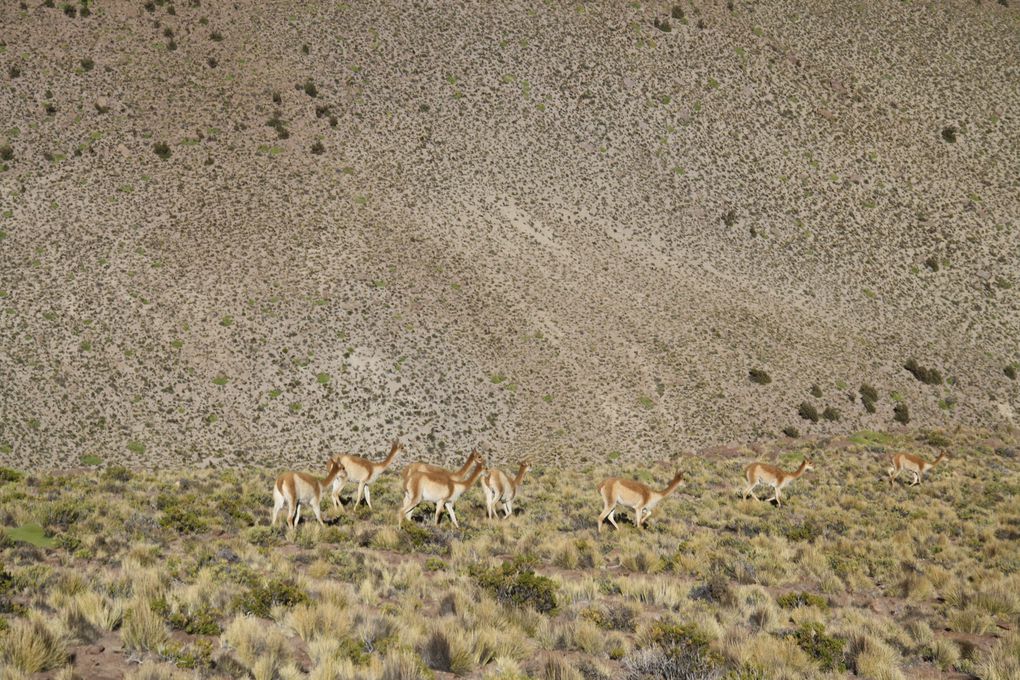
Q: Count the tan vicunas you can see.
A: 8